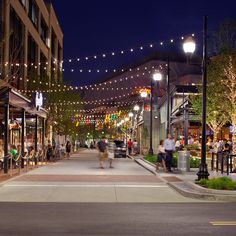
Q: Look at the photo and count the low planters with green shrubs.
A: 2